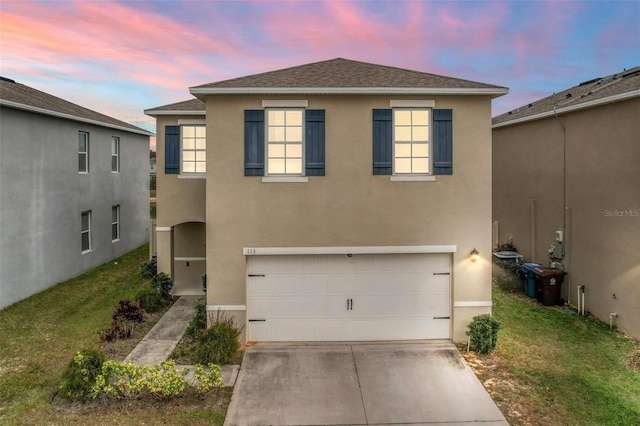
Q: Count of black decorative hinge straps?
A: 4